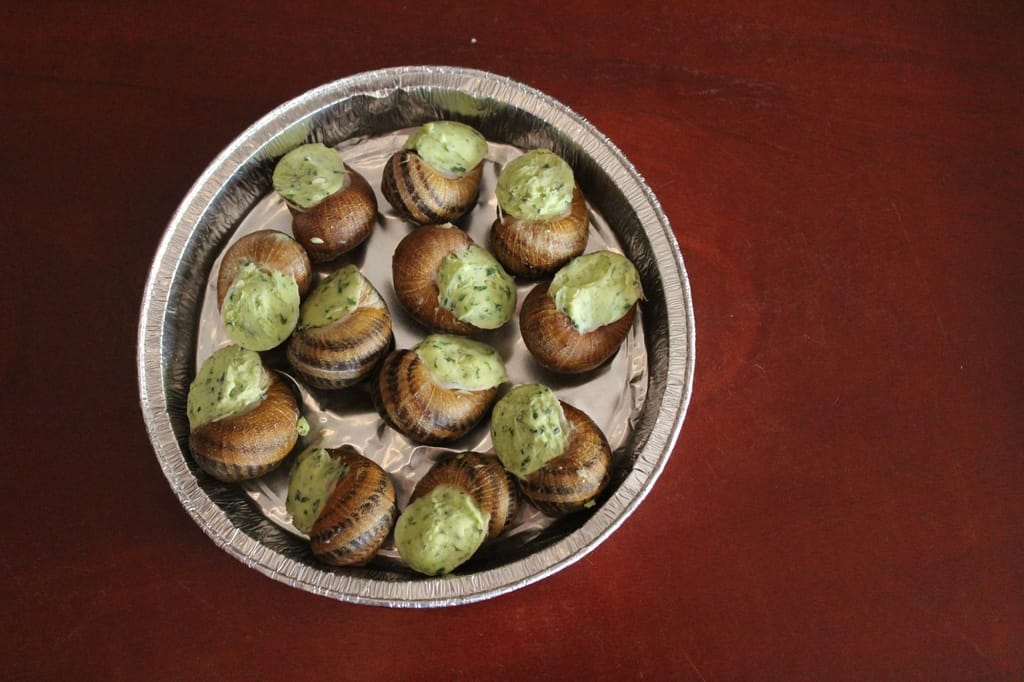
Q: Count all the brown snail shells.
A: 12